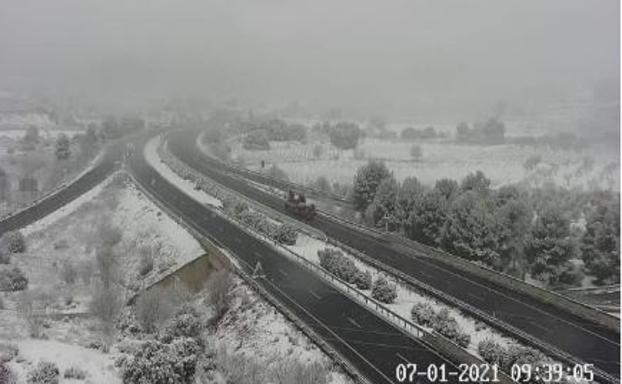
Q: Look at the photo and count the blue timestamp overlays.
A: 0